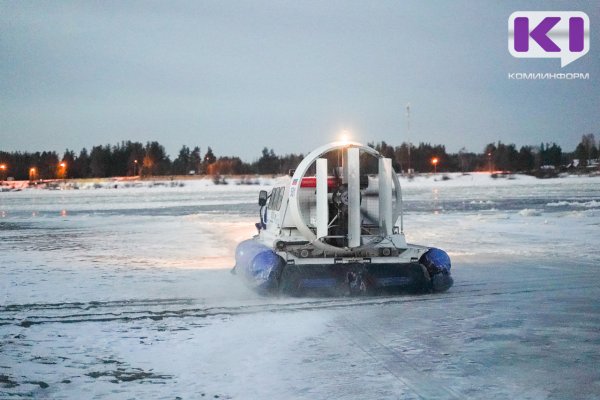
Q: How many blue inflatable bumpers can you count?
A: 2